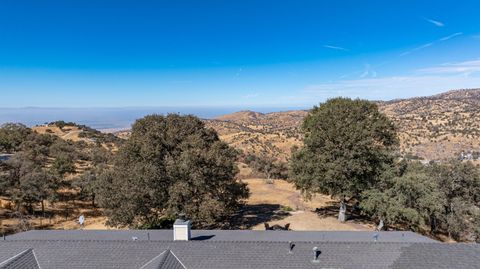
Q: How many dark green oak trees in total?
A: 2